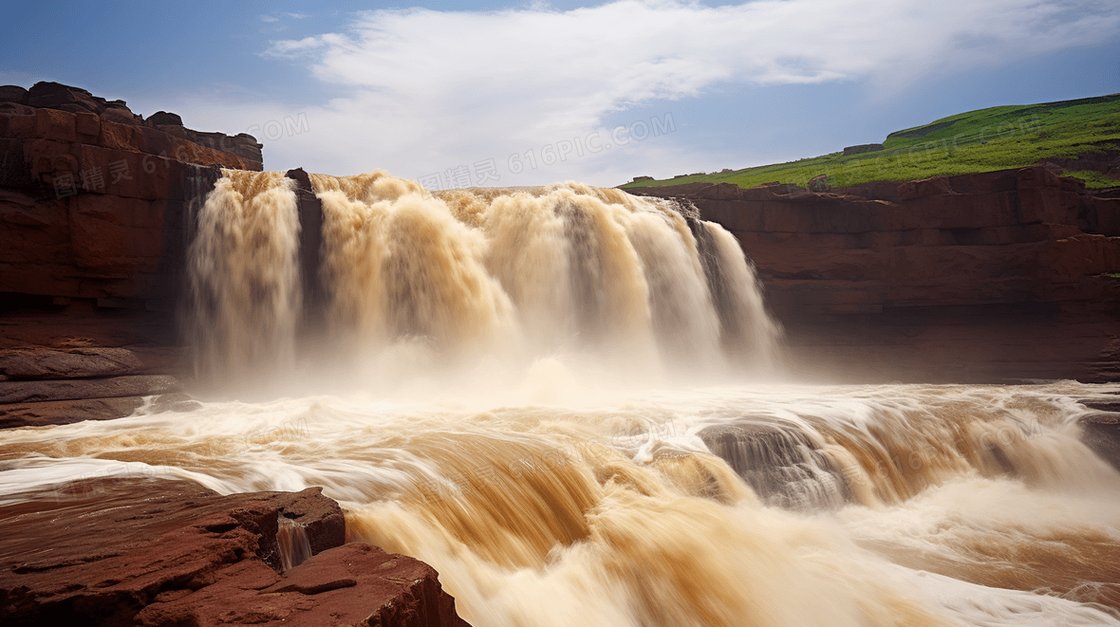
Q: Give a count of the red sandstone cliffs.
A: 2